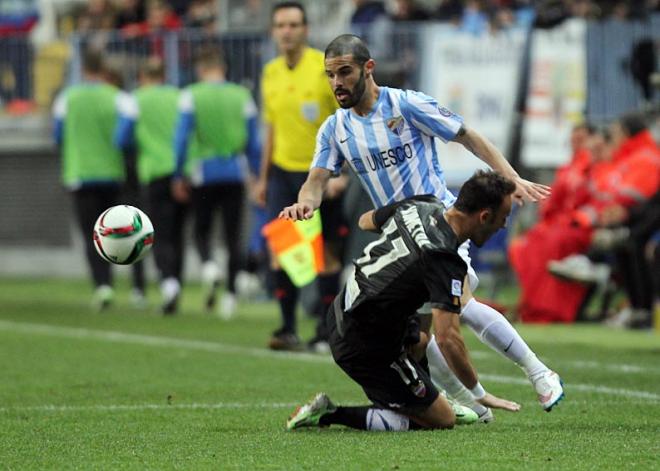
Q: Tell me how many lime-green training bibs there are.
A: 3